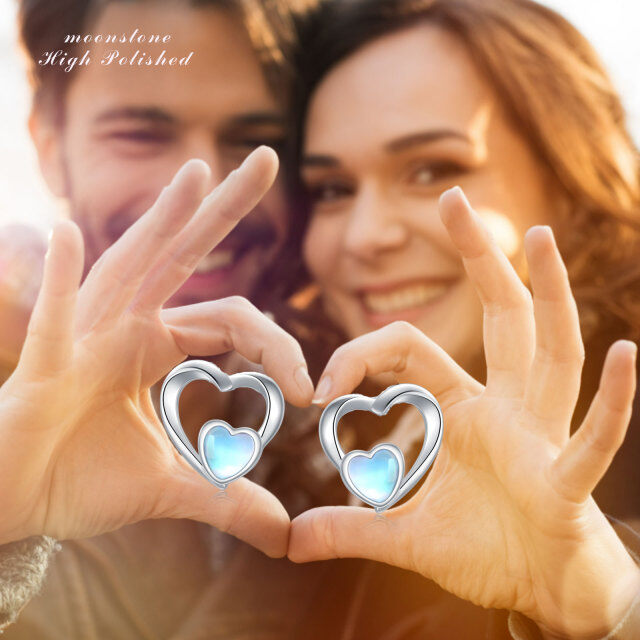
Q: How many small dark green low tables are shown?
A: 0